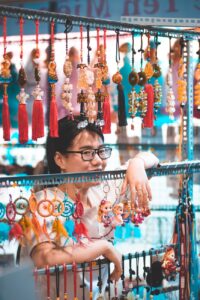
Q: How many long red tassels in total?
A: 6